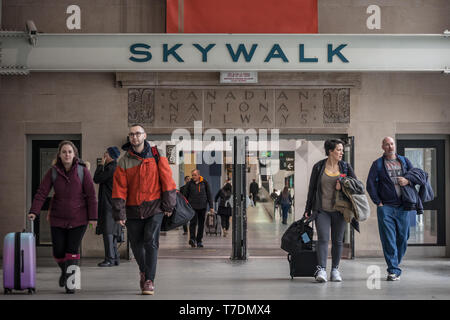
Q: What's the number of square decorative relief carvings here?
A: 2